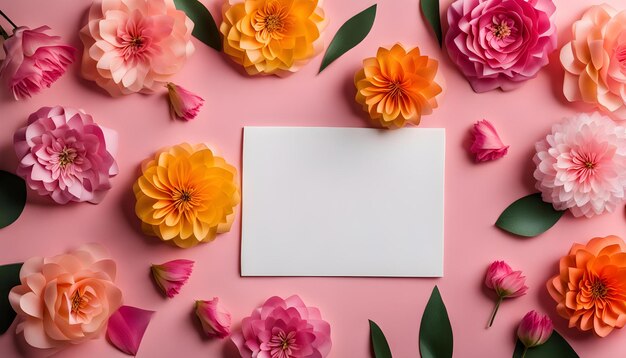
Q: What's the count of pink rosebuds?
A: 6